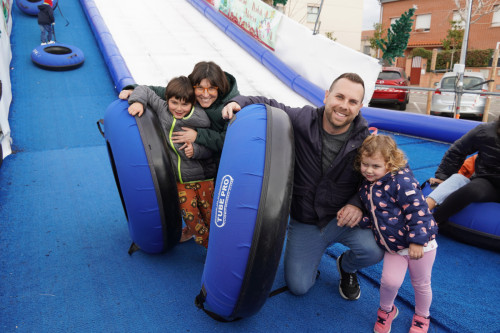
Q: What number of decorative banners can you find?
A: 1